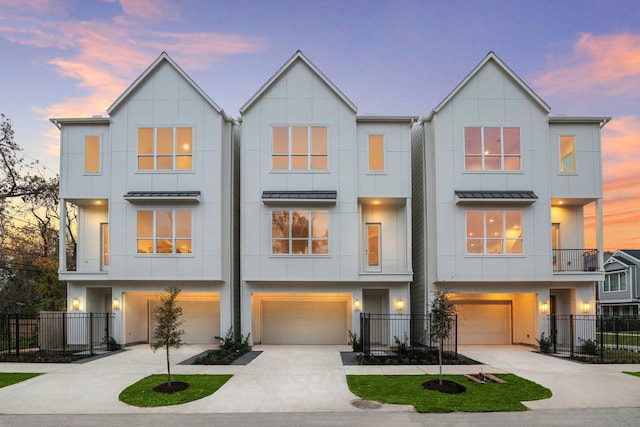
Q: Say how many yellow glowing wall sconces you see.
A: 6